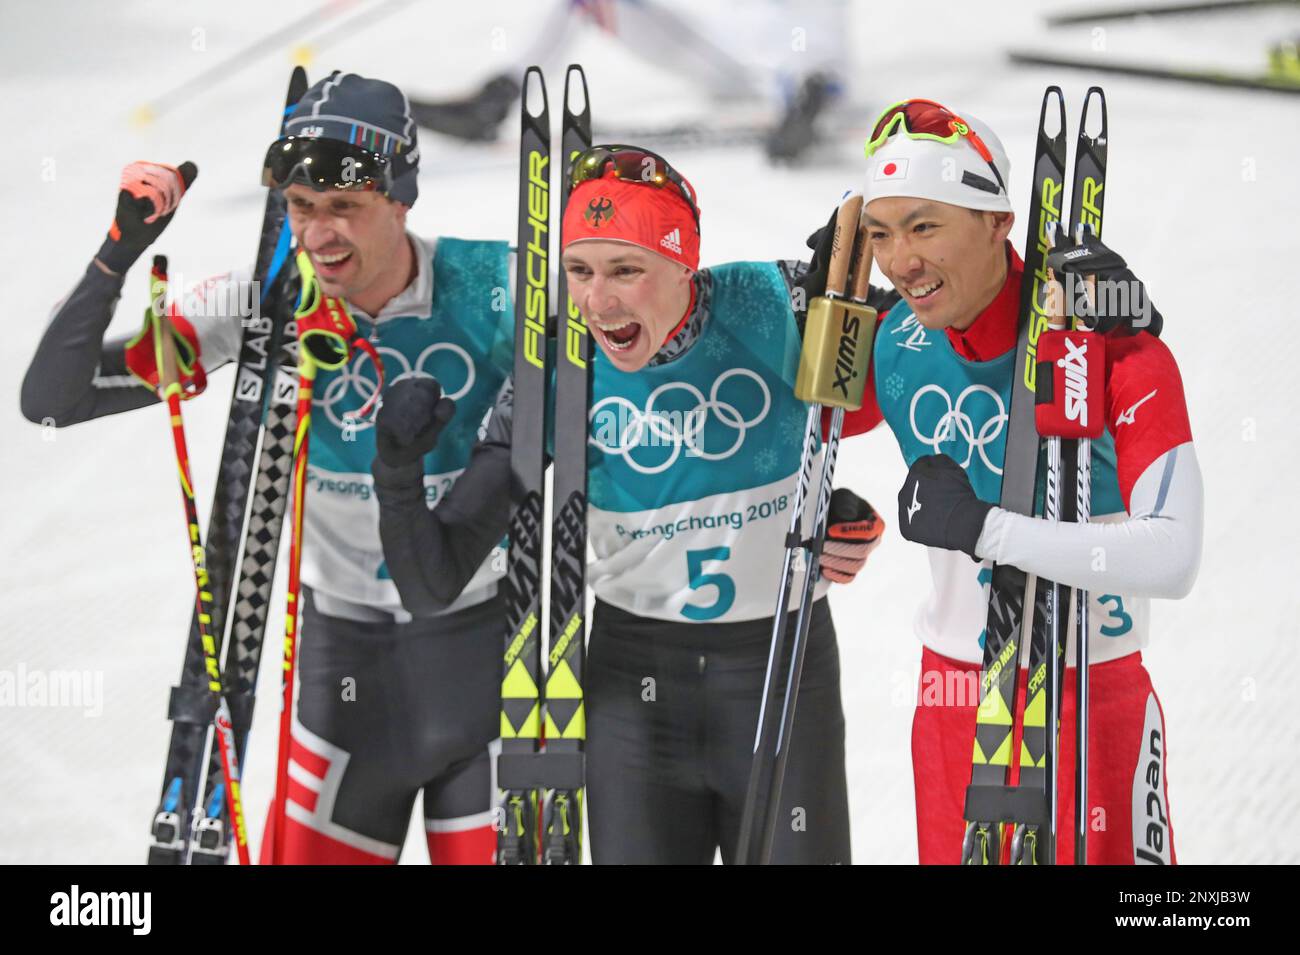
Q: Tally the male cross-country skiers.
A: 3